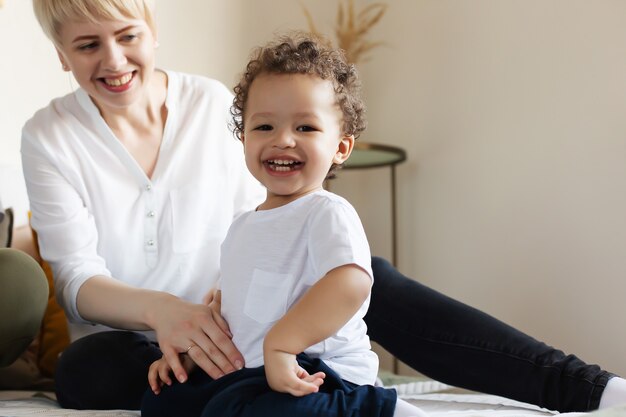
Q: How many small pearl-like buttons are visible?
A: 3